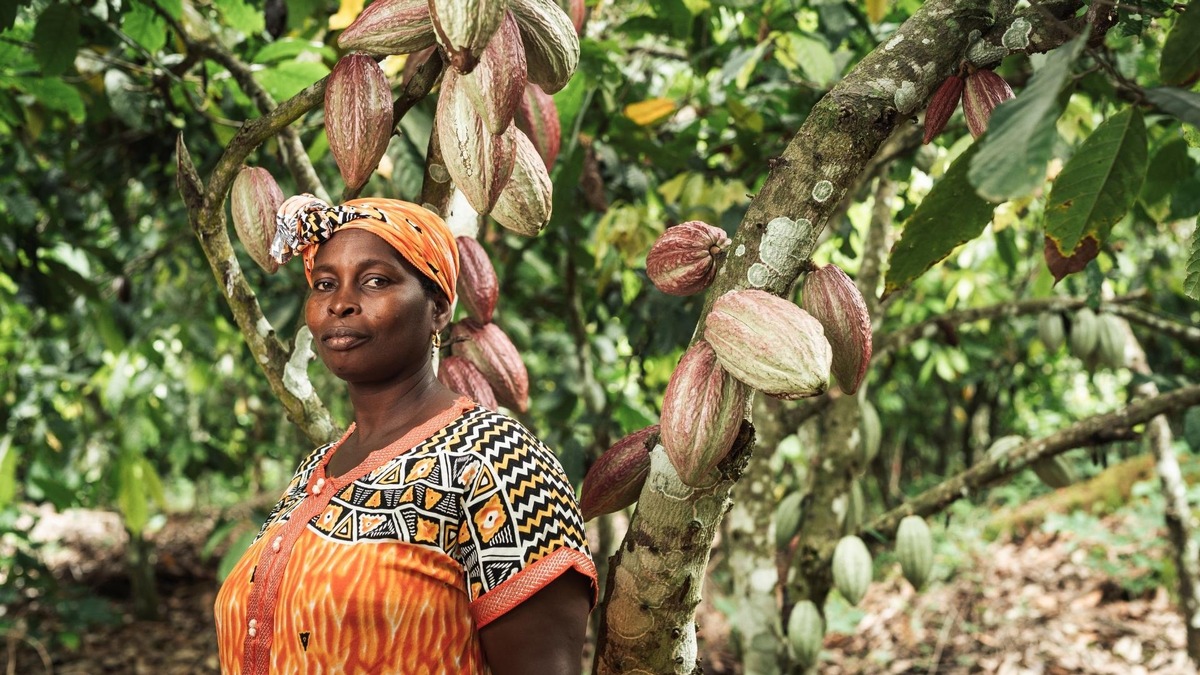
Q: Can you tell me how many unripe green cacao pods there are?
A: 11